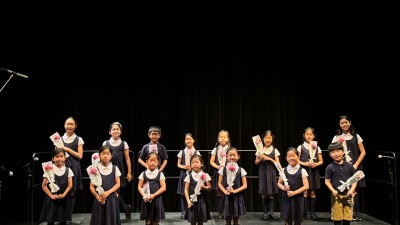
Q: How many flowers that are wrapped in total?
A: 15